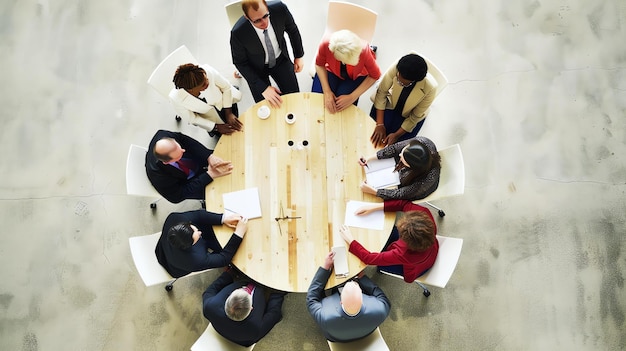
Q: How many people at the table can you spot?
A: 10